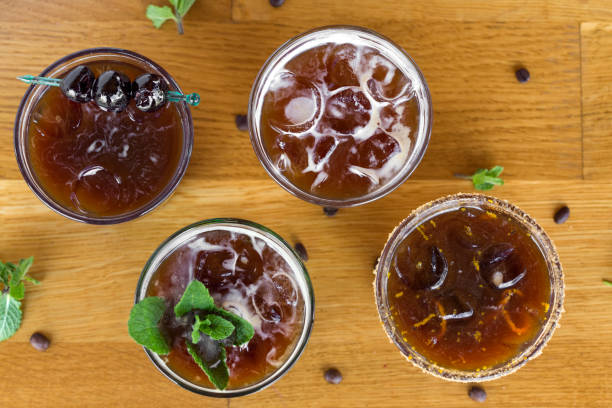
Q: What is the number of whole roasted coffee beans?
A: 9